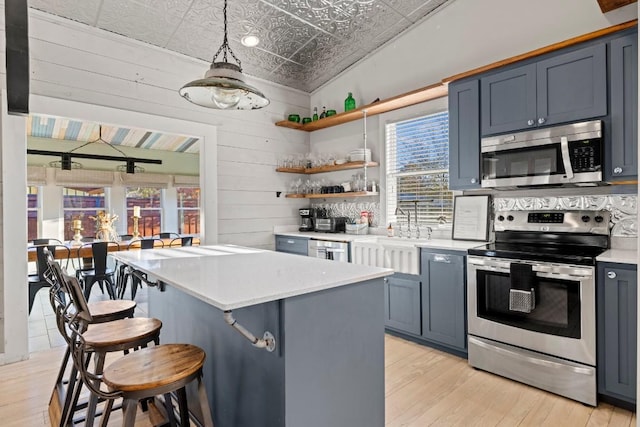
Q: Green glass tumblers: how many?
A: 3